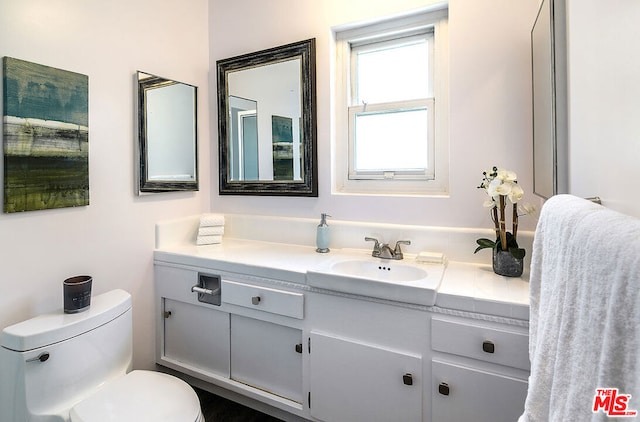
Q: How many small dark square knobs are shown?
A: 6